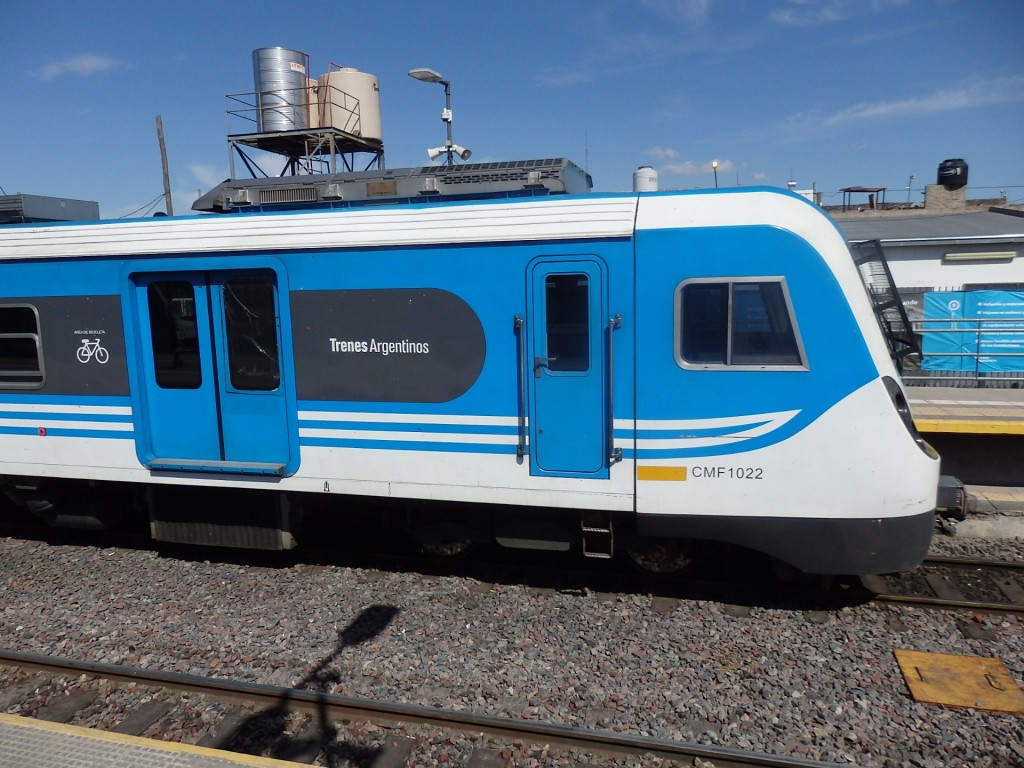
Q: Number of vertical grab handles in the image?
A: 2